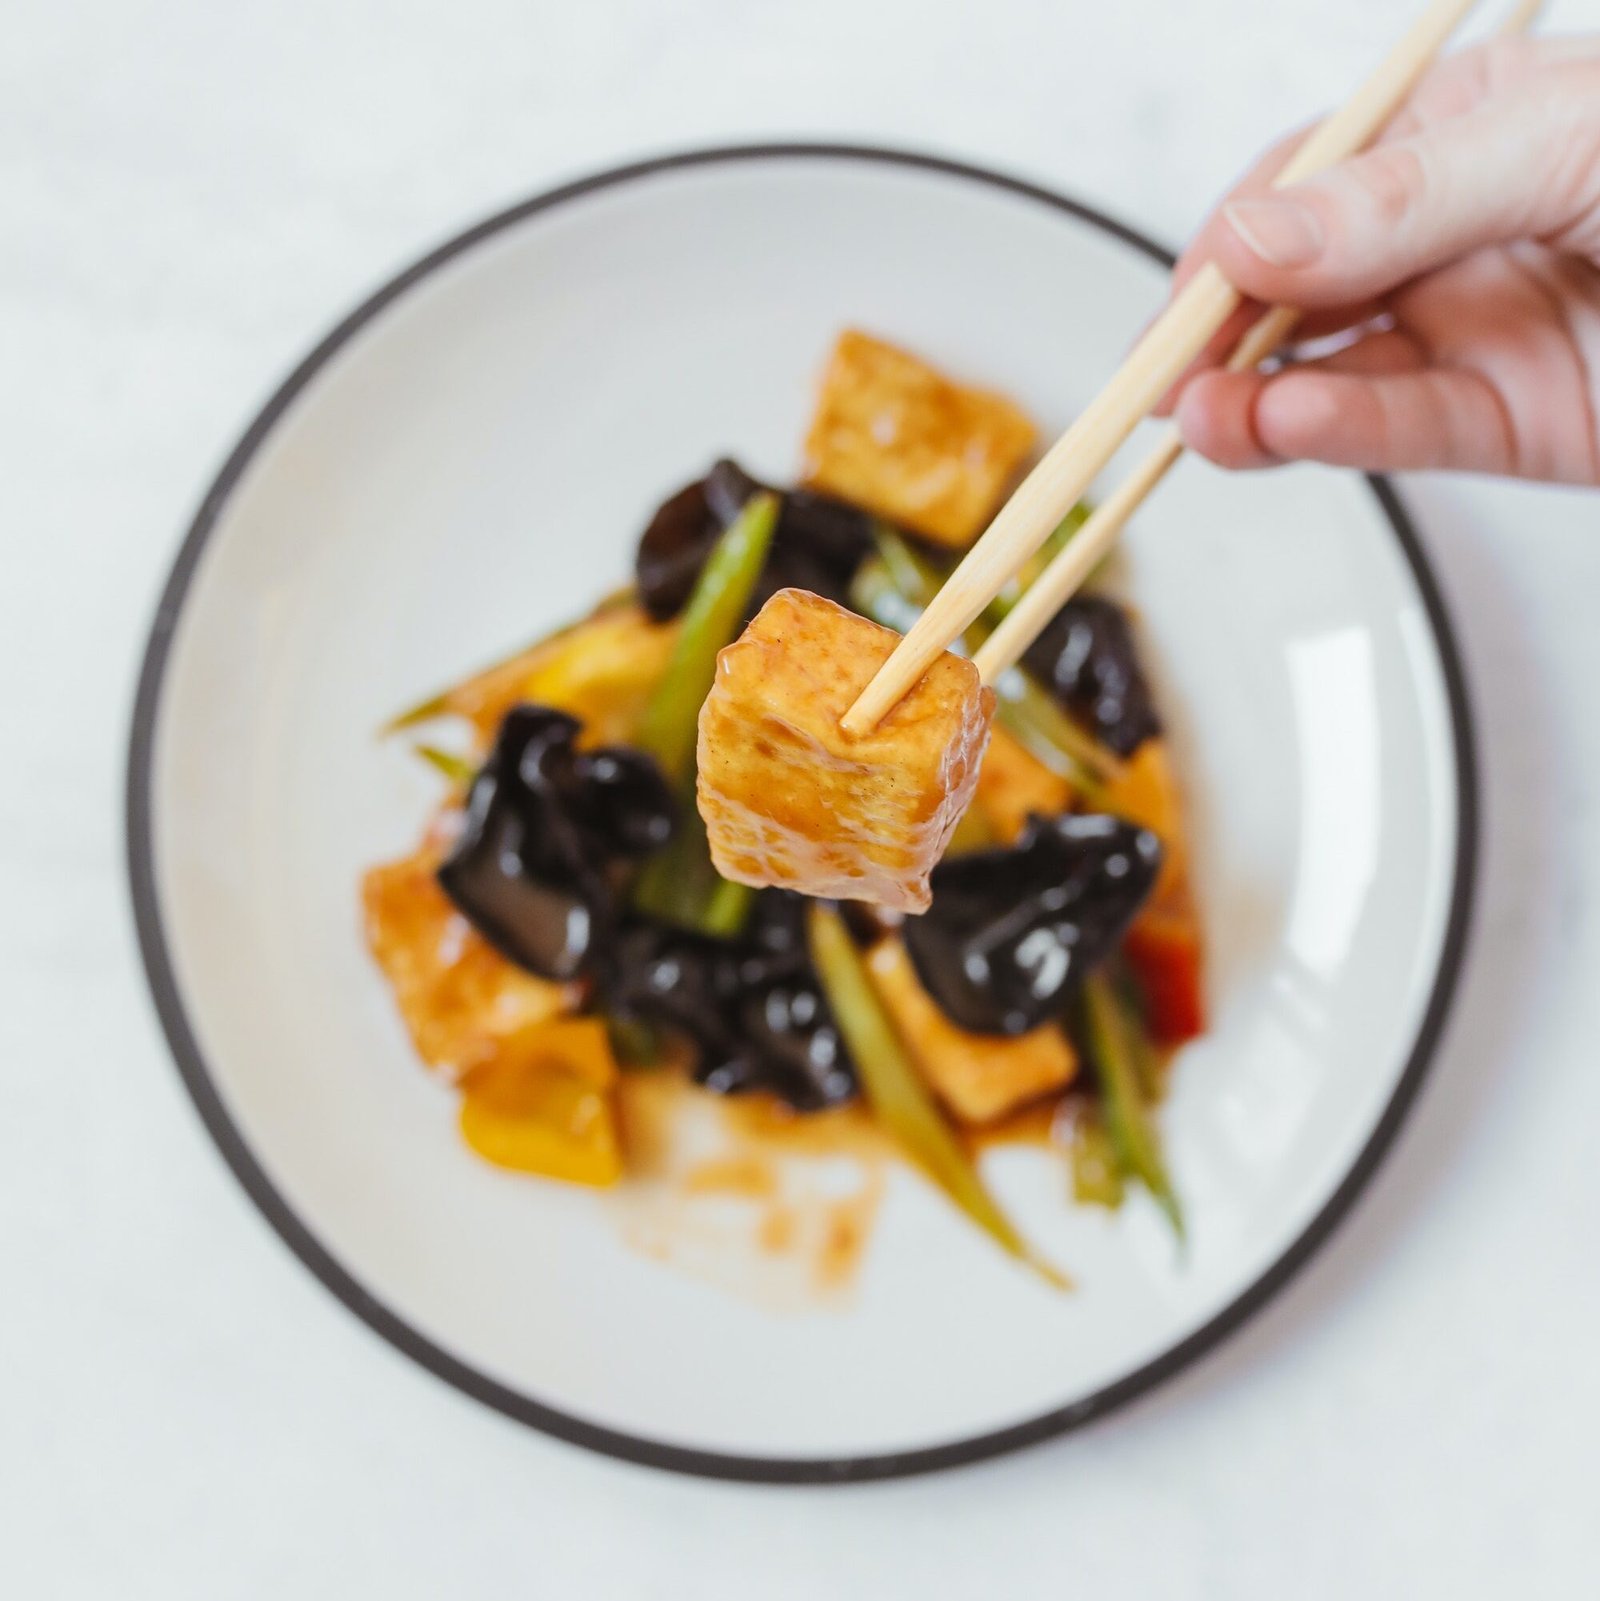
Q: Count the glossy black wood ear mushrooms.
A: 5